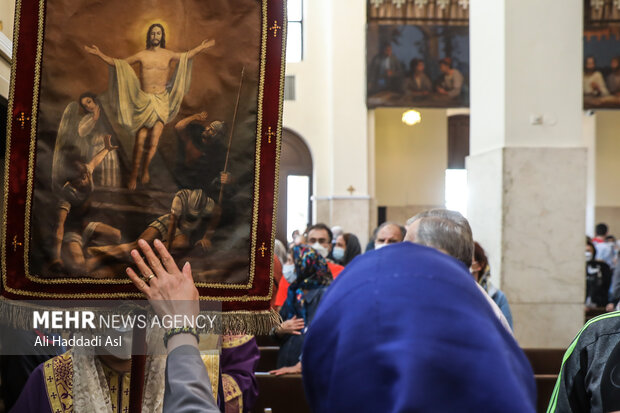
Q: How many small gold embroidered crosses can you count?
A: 5